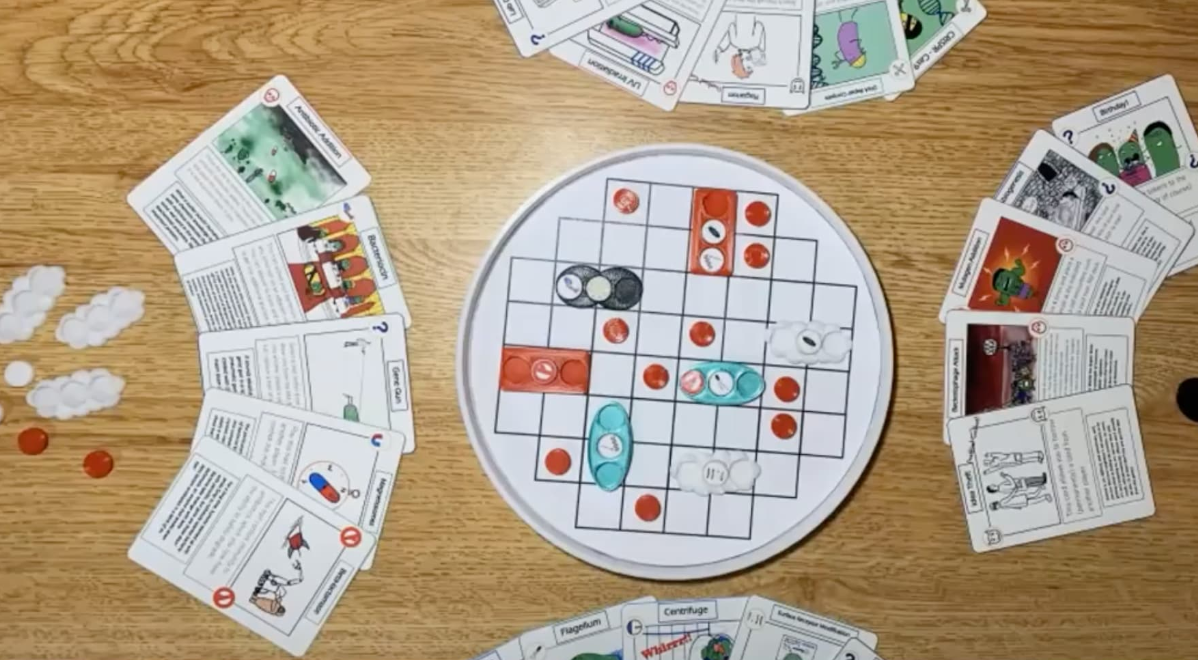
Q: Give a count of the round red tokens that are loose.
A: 12